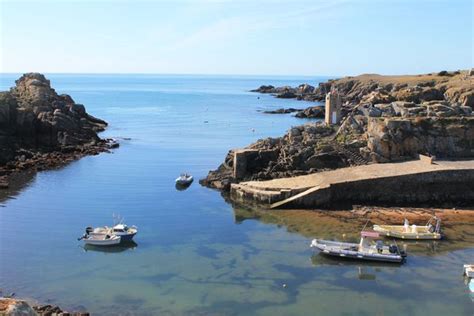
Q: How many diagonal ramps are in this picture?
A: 1